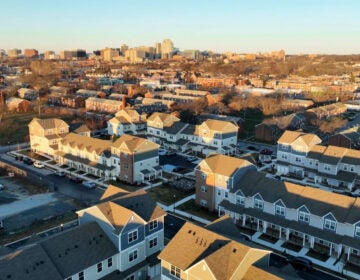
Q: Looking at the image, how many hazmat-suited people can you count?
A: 0